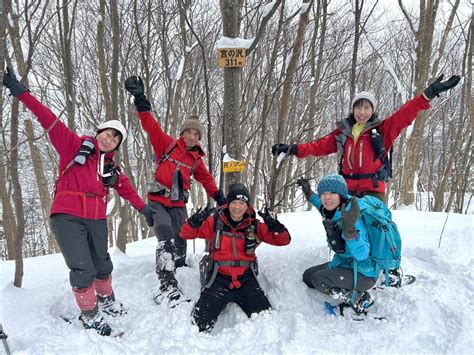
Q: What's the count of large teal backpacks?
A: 1